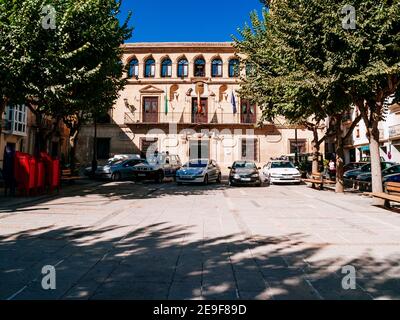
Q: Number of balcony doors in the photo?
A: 3